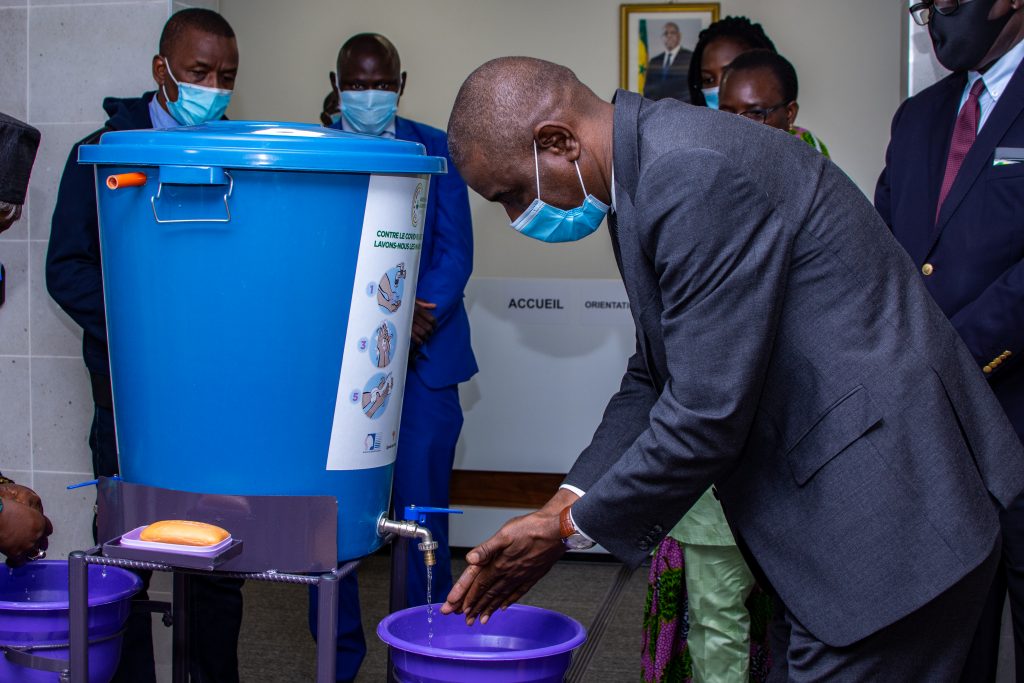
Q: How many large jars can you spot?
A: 1